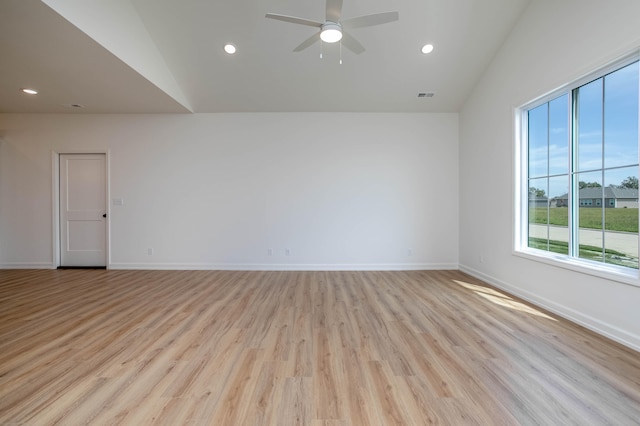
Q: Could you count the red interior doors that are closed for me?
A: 0